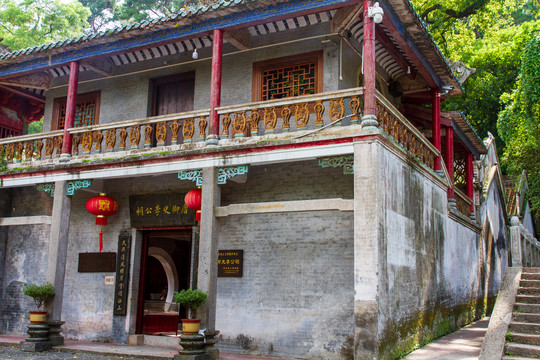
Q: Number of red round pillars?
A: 6